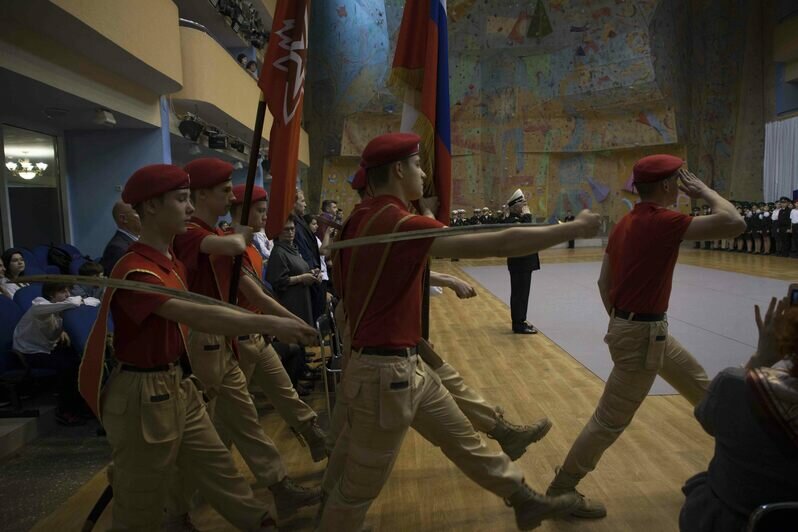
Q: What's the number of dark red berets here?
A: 6